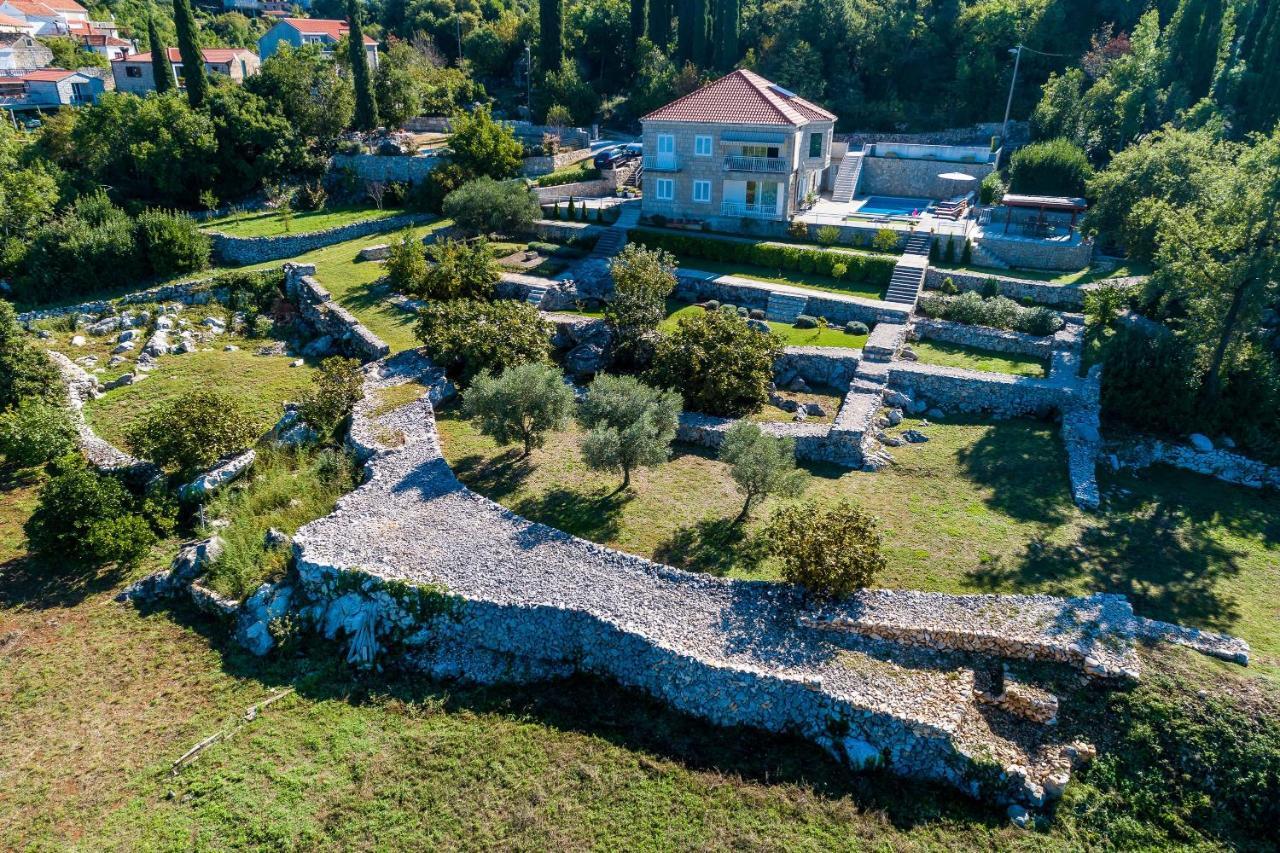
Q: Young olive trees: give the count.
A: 3